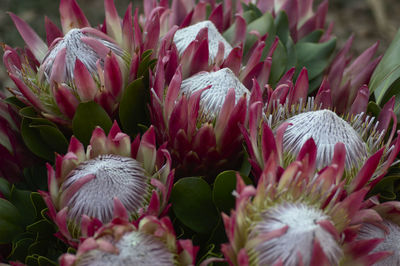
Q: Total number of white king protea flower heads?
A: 8